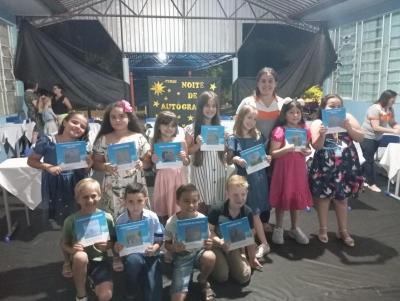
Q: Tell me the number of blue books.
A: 11